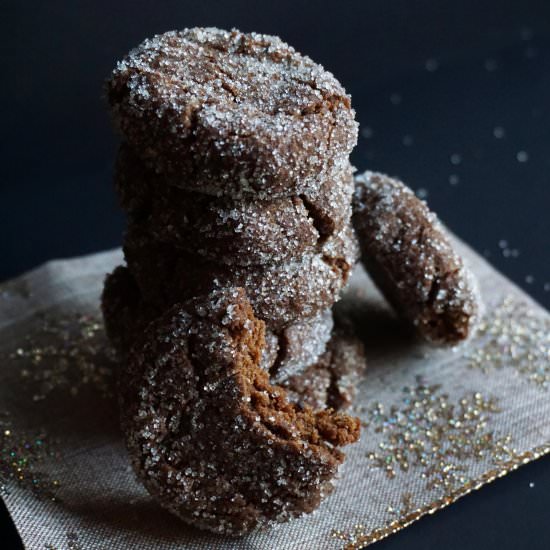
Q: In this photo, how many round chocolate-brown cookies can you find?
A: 7